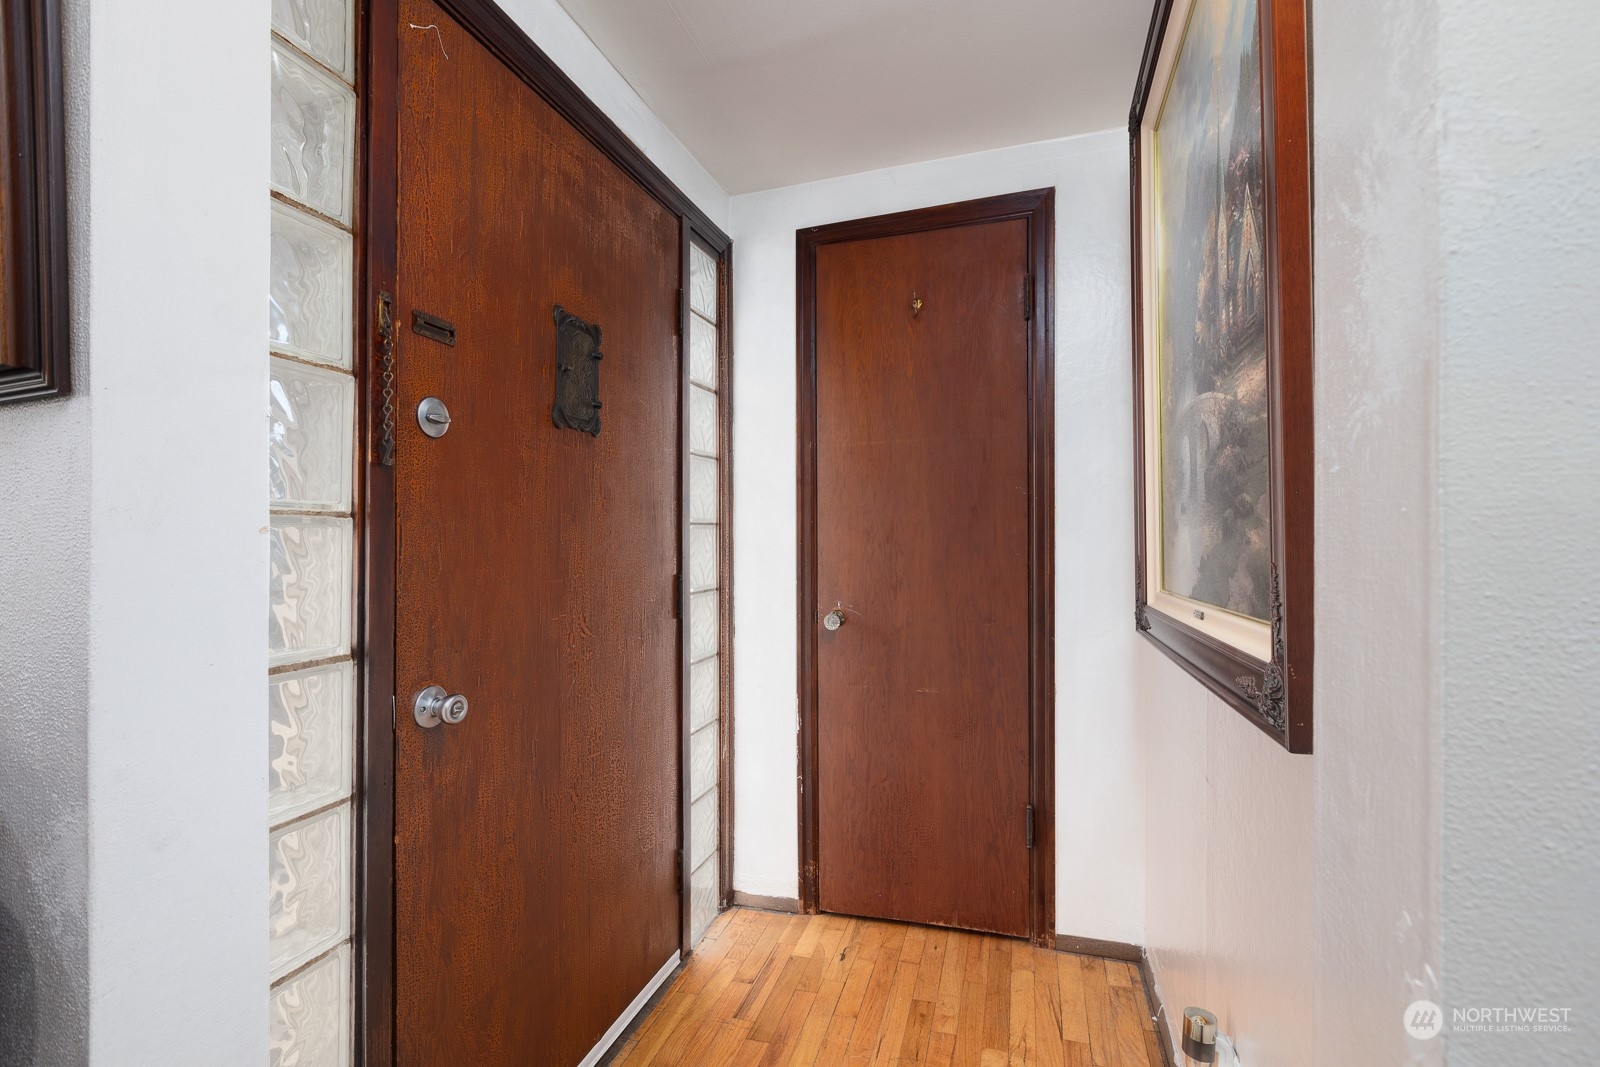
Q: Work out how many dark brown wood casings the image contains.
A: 2